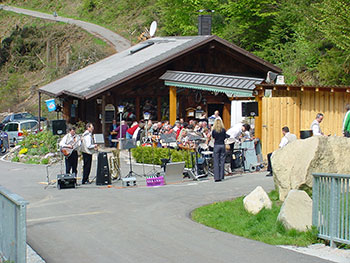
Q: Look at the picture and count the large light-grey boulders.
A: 3